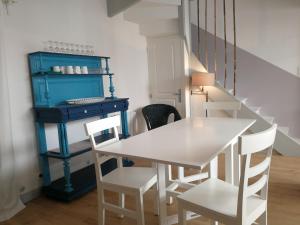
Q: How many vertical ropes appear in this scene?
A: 5